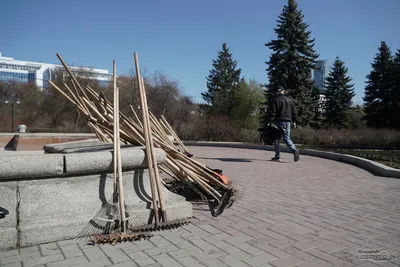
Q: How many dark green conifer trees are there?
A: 5